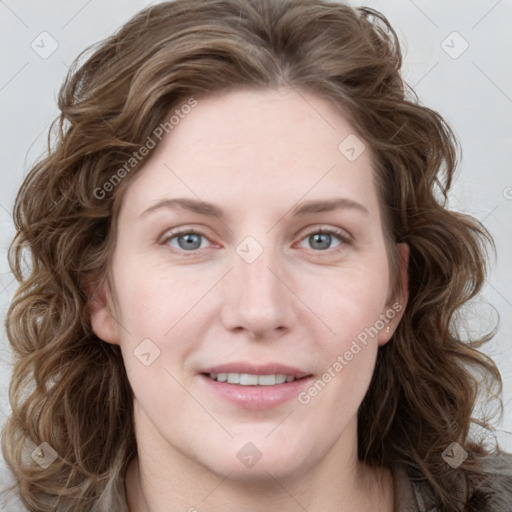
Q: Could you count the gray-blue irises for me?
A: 2